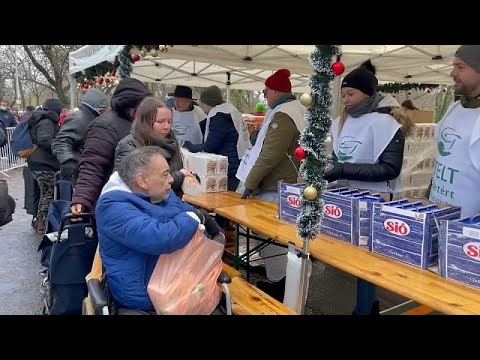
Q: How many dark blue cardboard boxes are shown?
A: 4